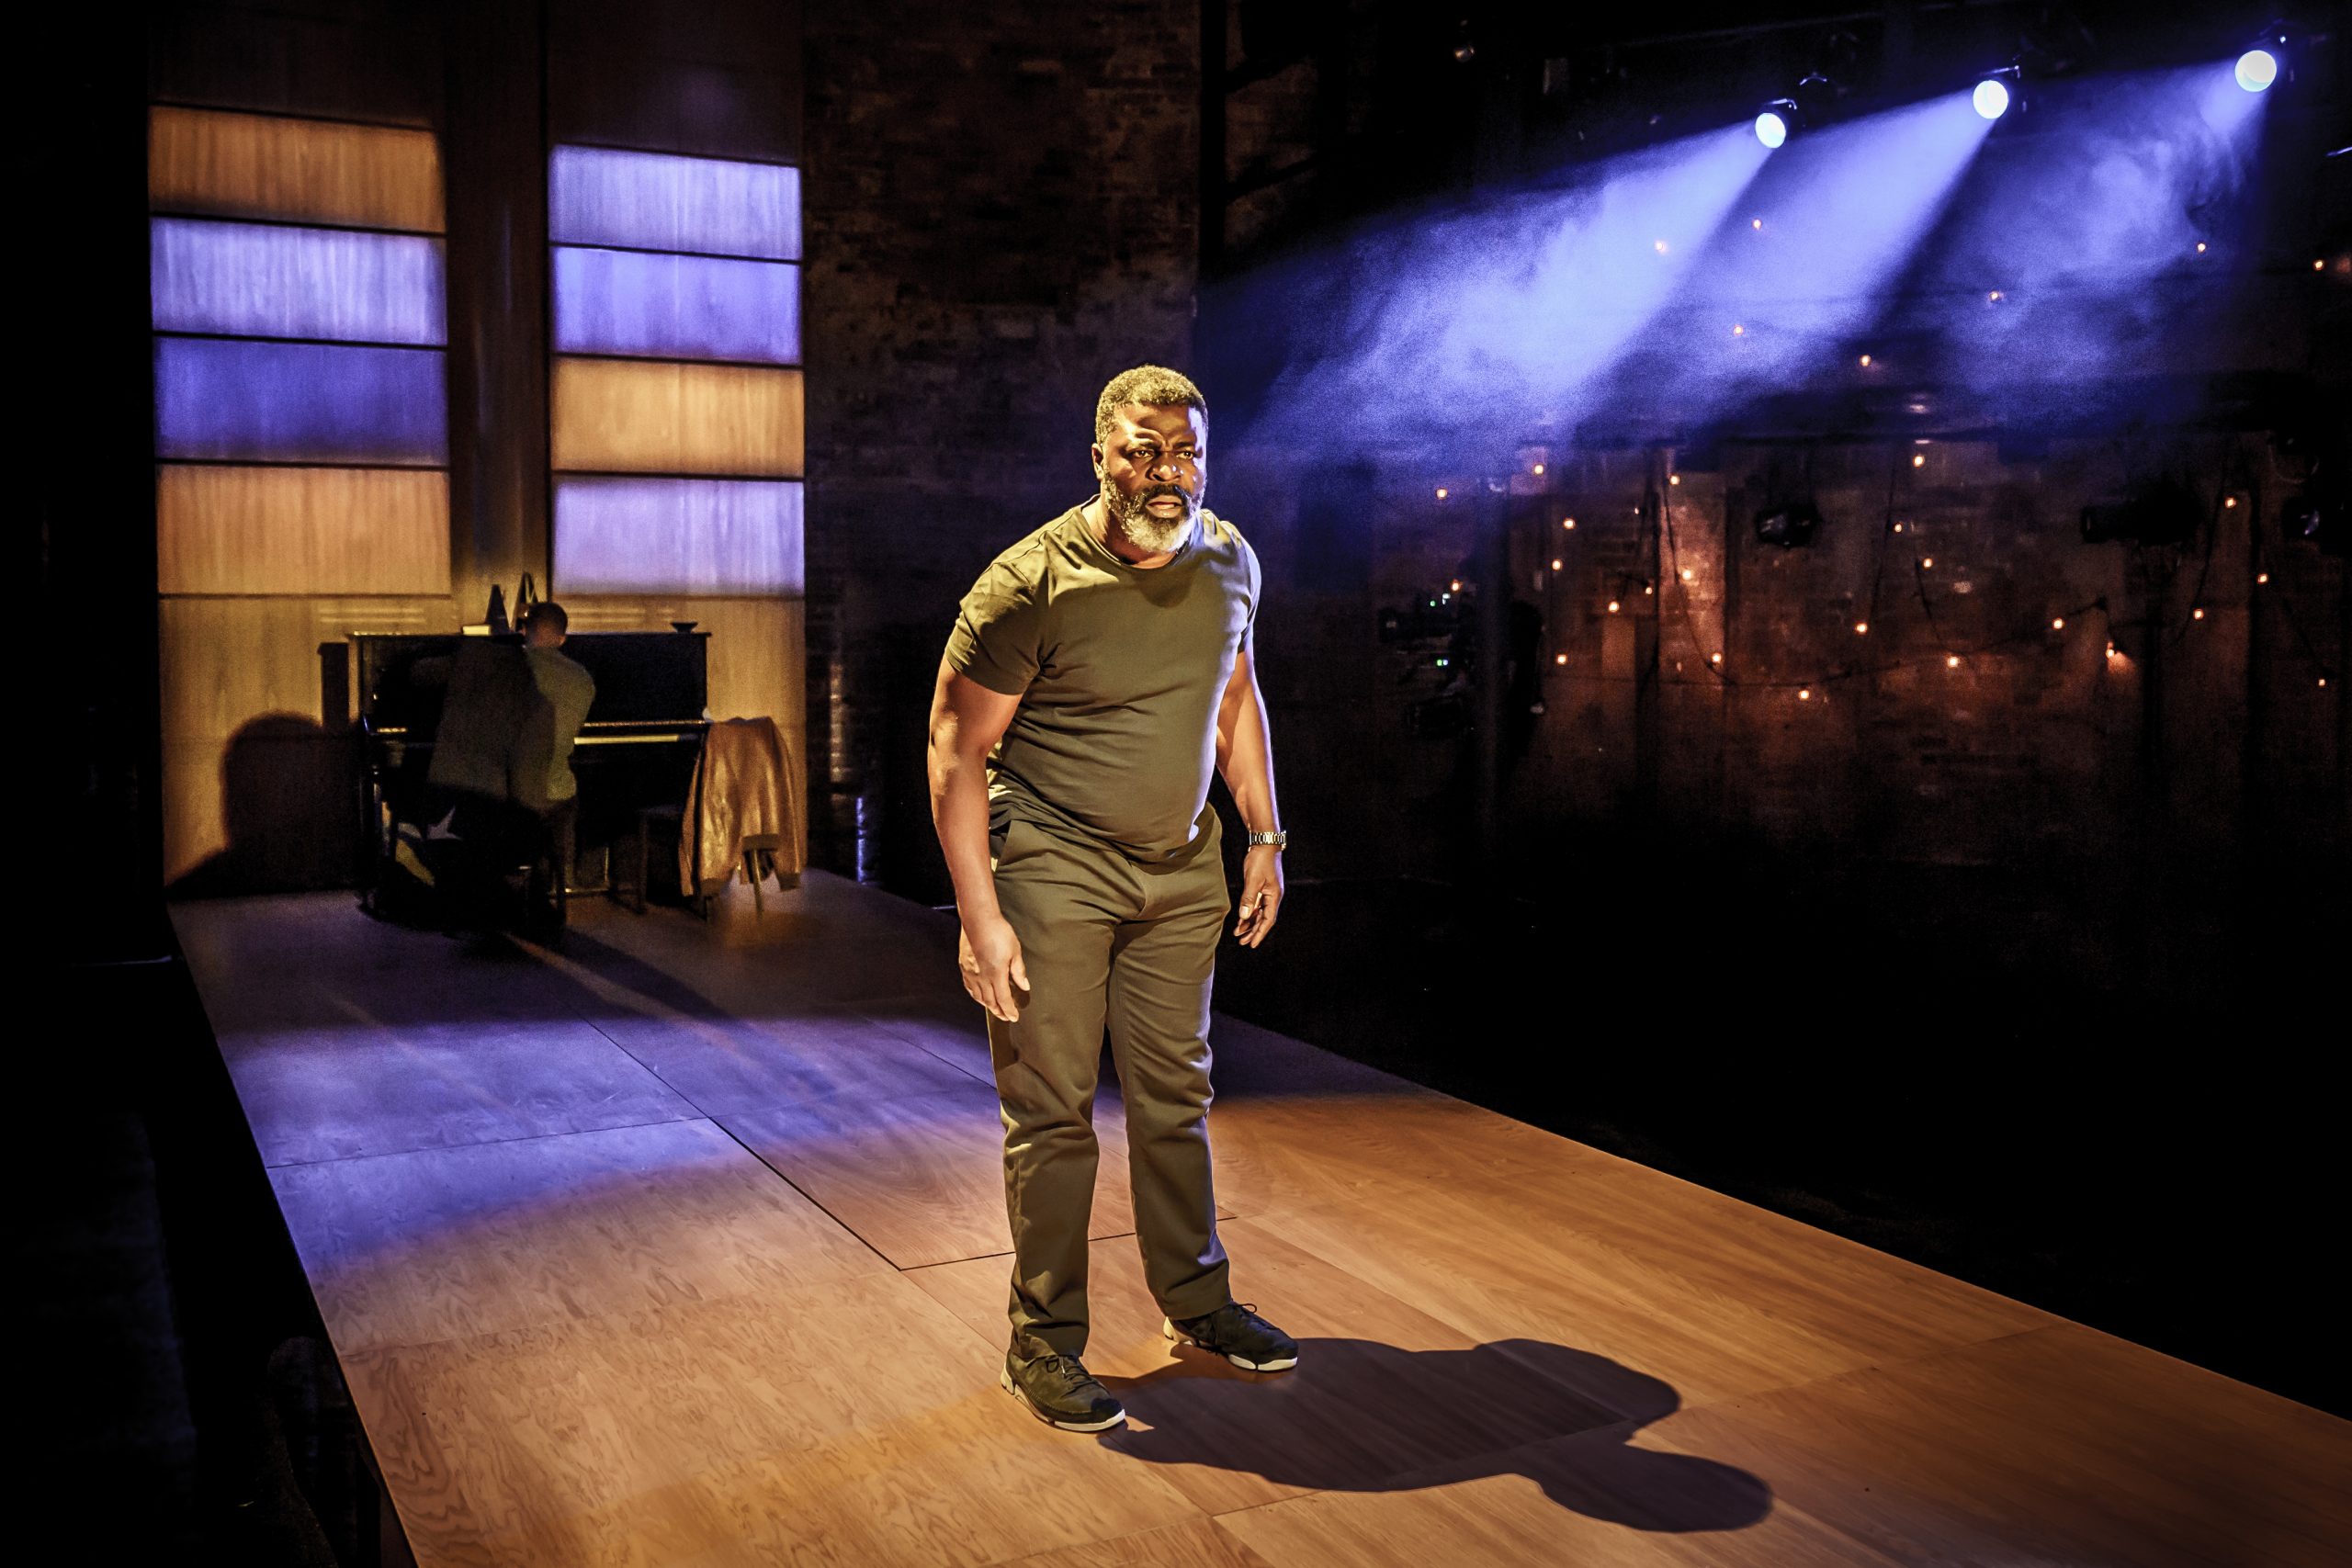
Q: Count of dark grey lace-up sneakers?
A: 2